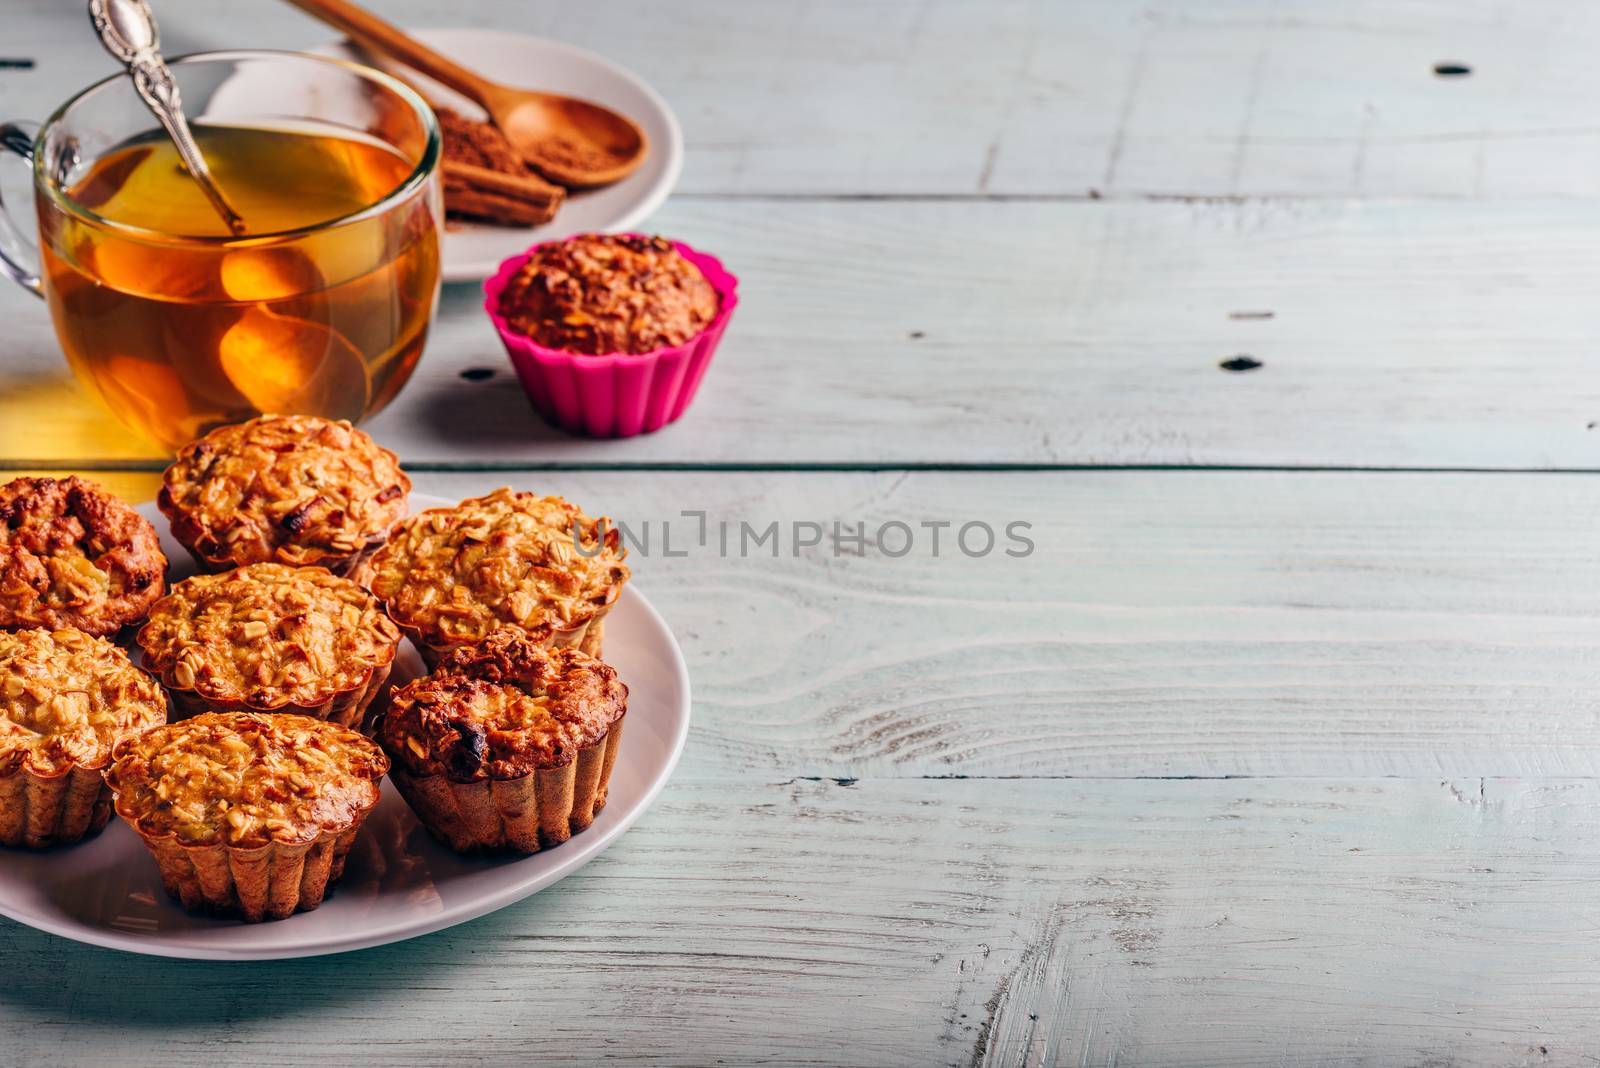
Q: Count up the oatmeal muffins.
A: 8